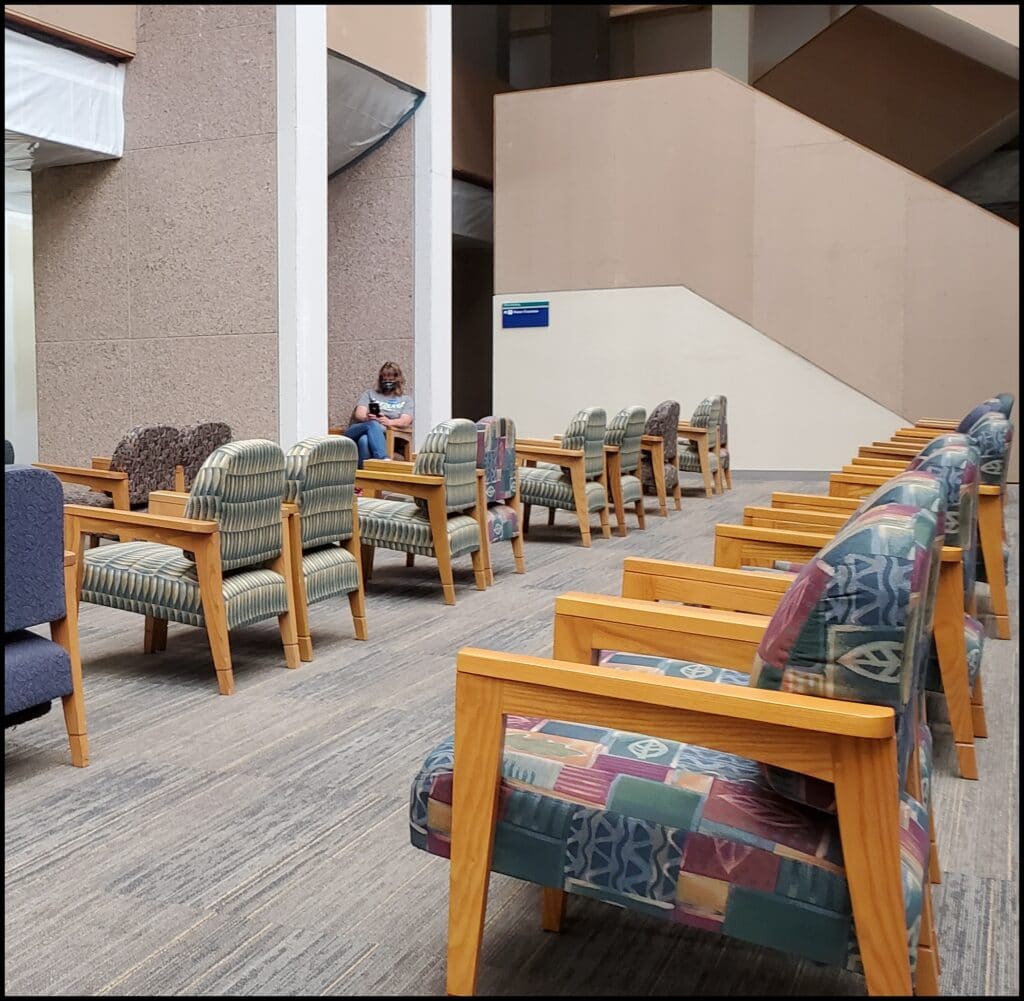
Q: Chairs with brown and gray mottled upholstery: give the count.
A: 3